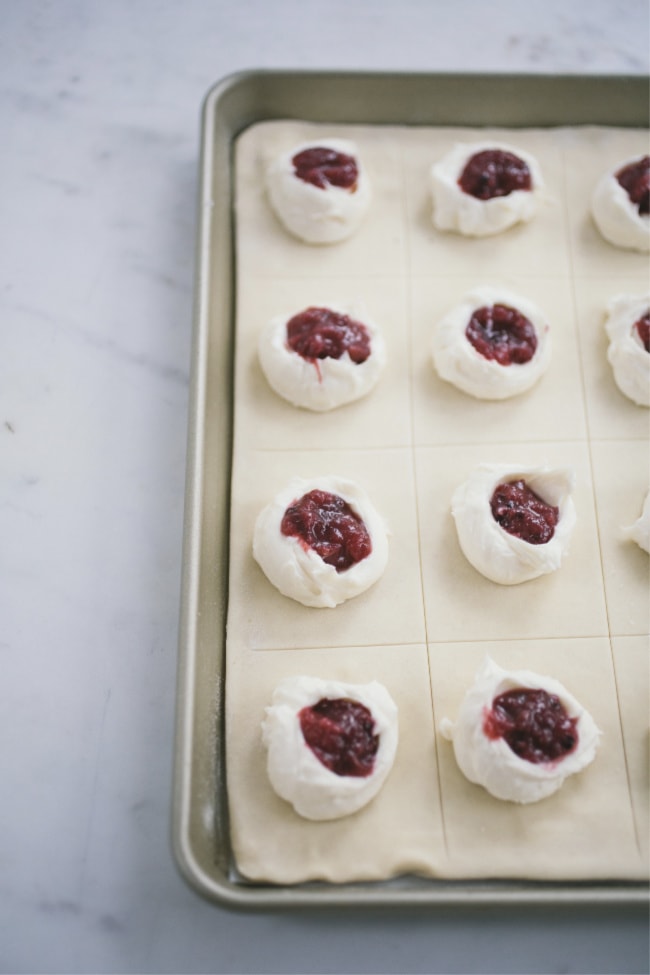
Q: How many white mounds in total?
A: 11